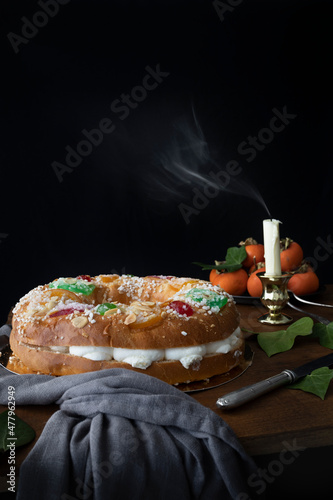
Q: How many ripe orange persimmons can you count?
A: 5